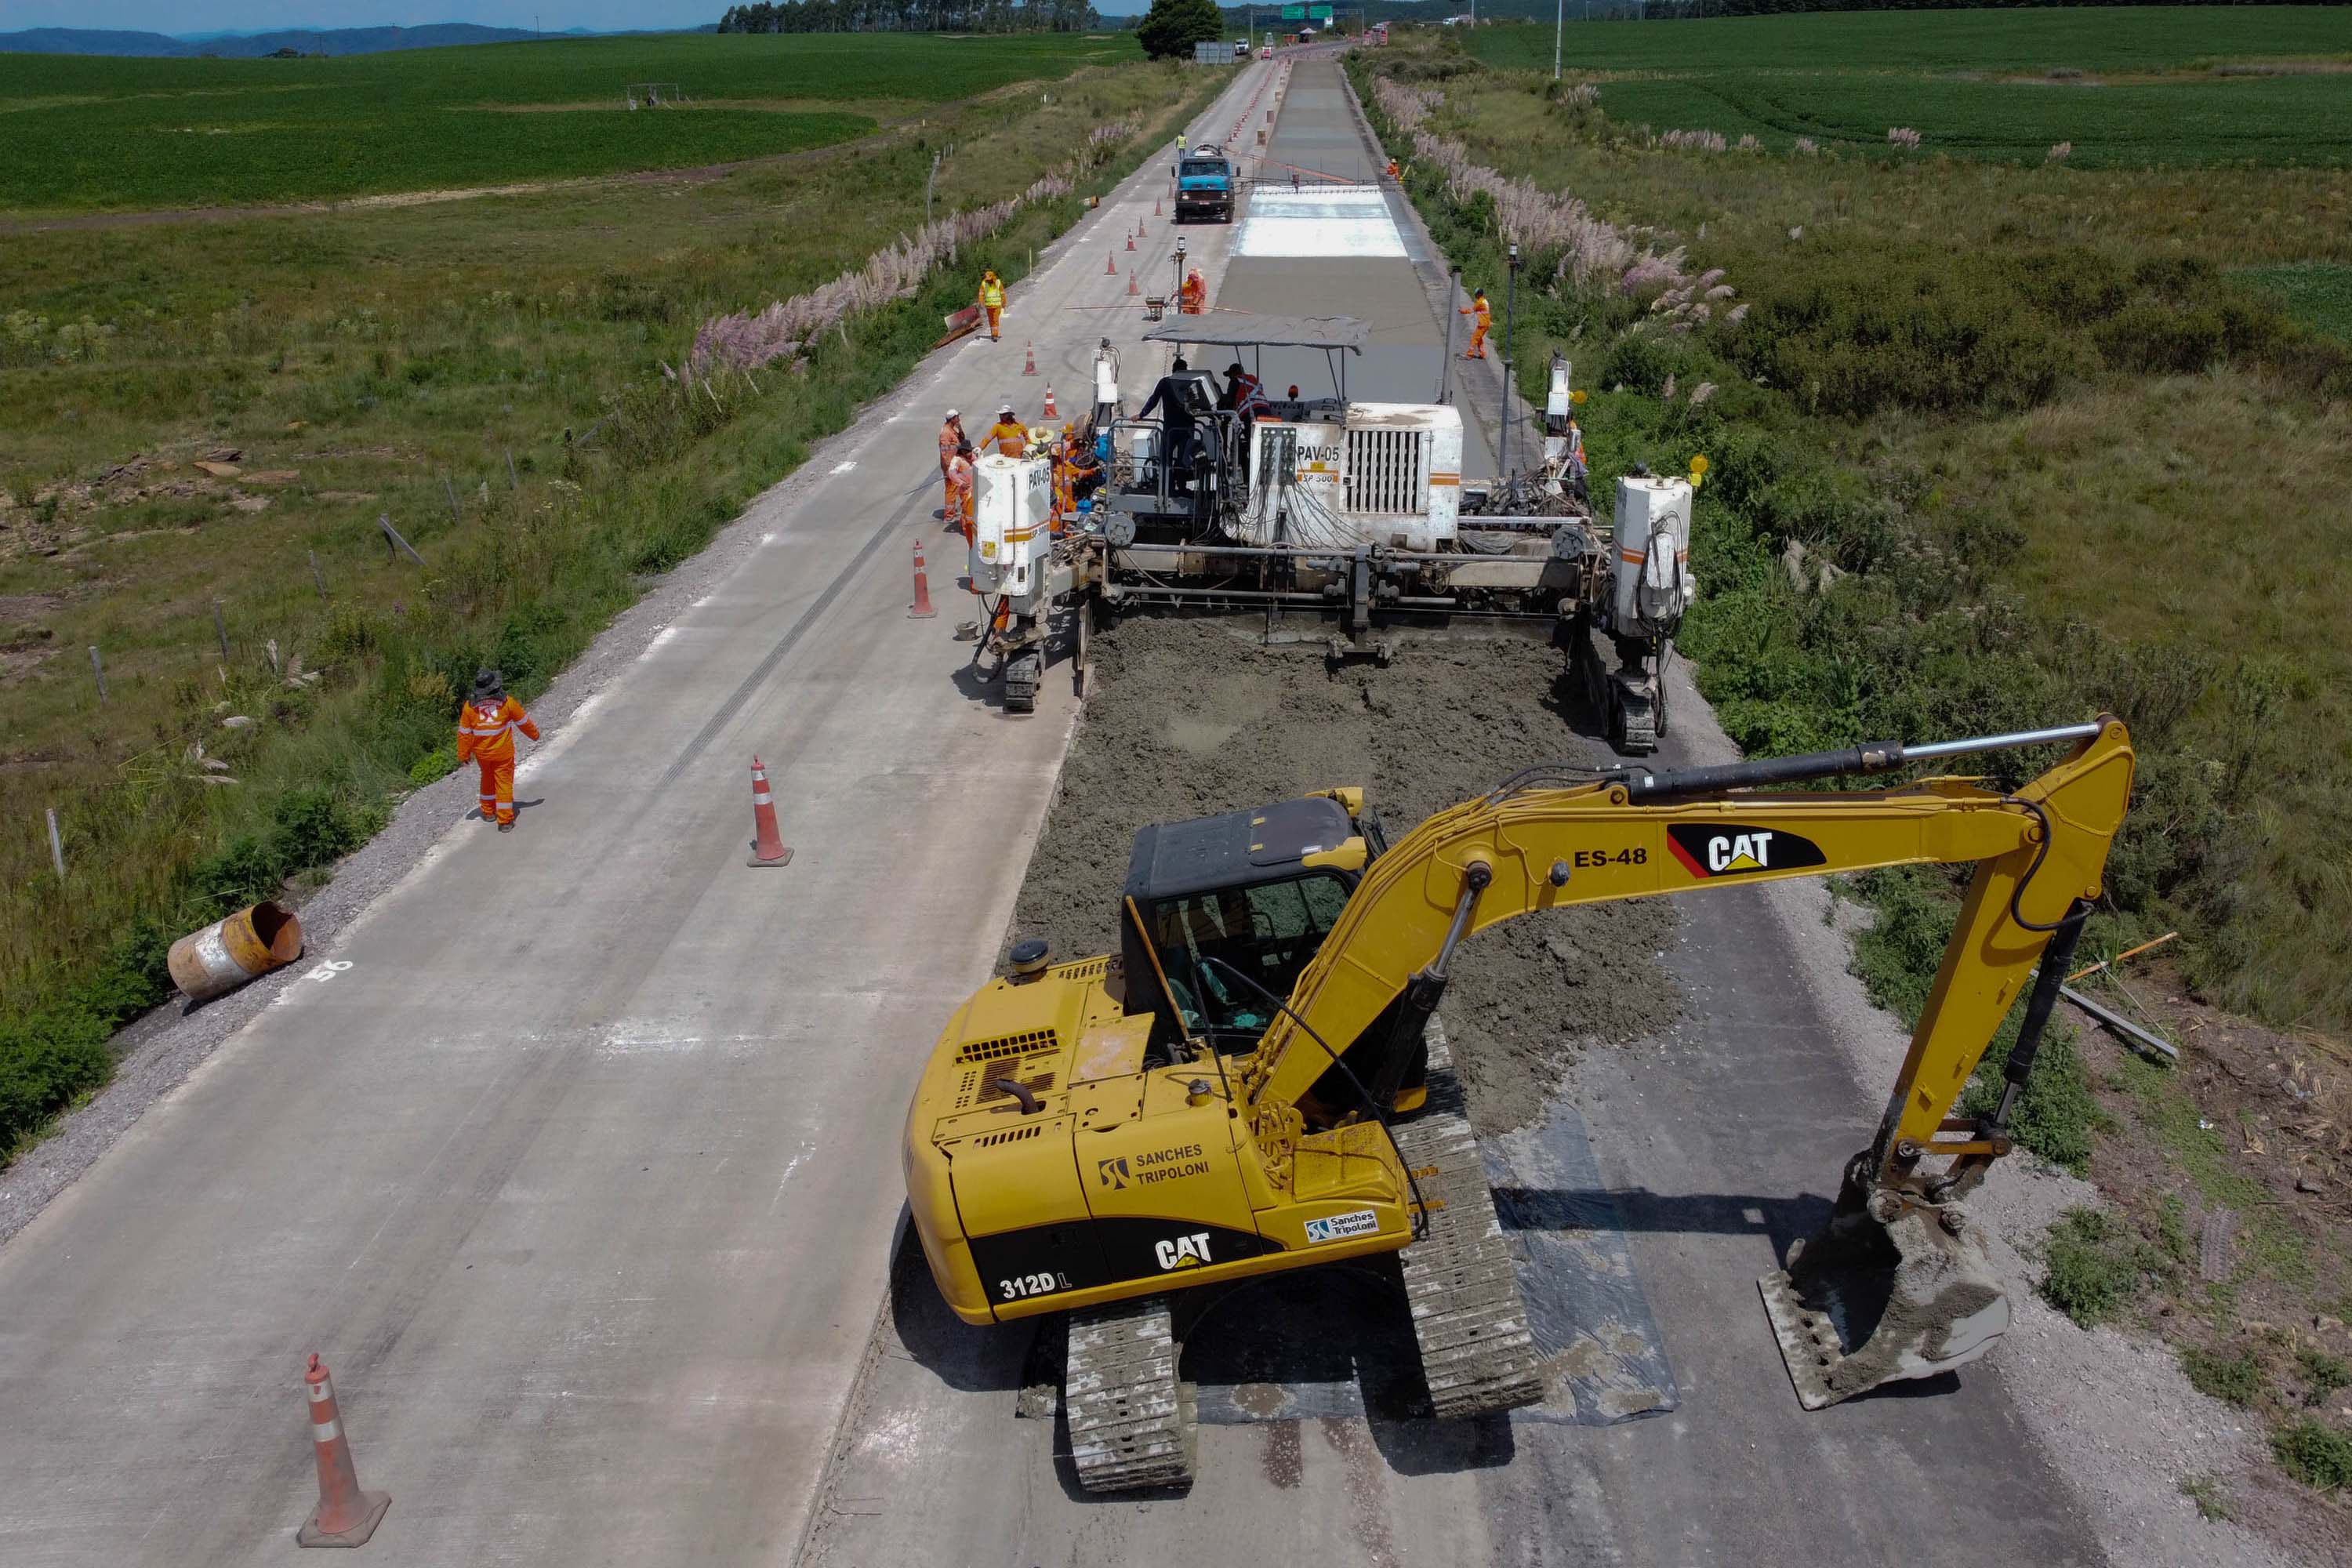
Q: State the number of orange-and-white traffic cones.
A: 11